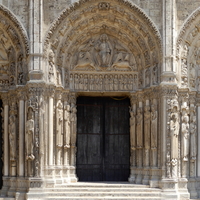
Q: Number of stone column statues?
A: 12